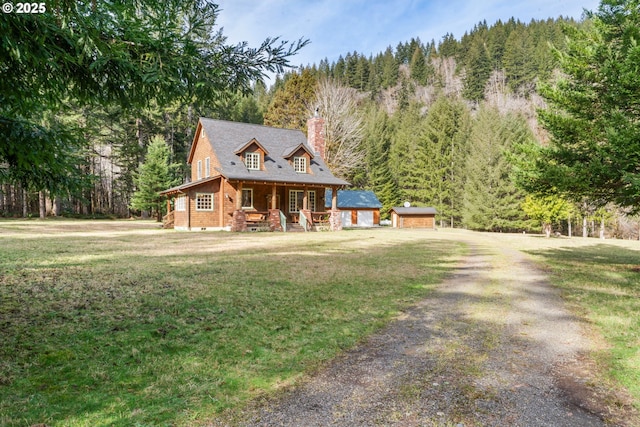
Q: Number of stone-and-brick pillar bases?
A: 4